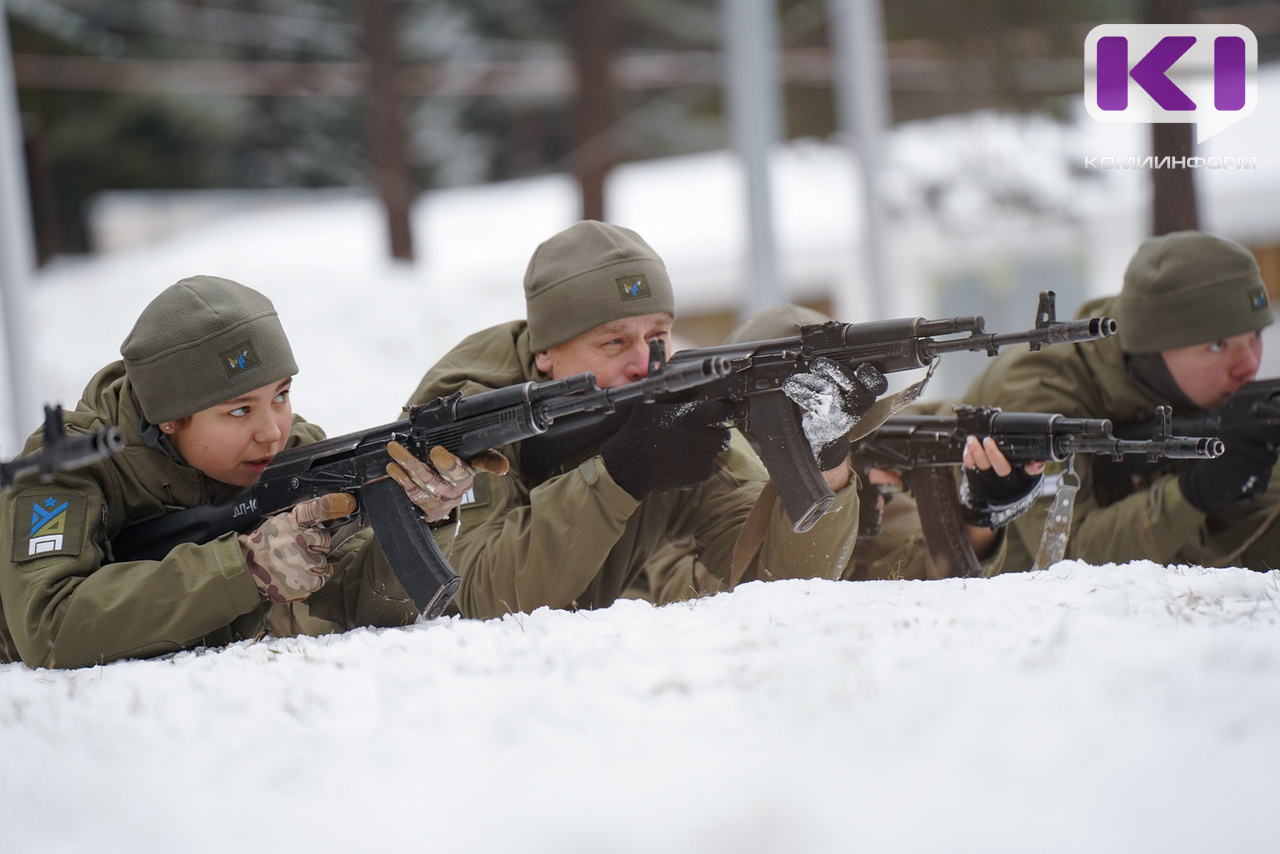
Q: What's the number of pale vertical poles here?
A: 3